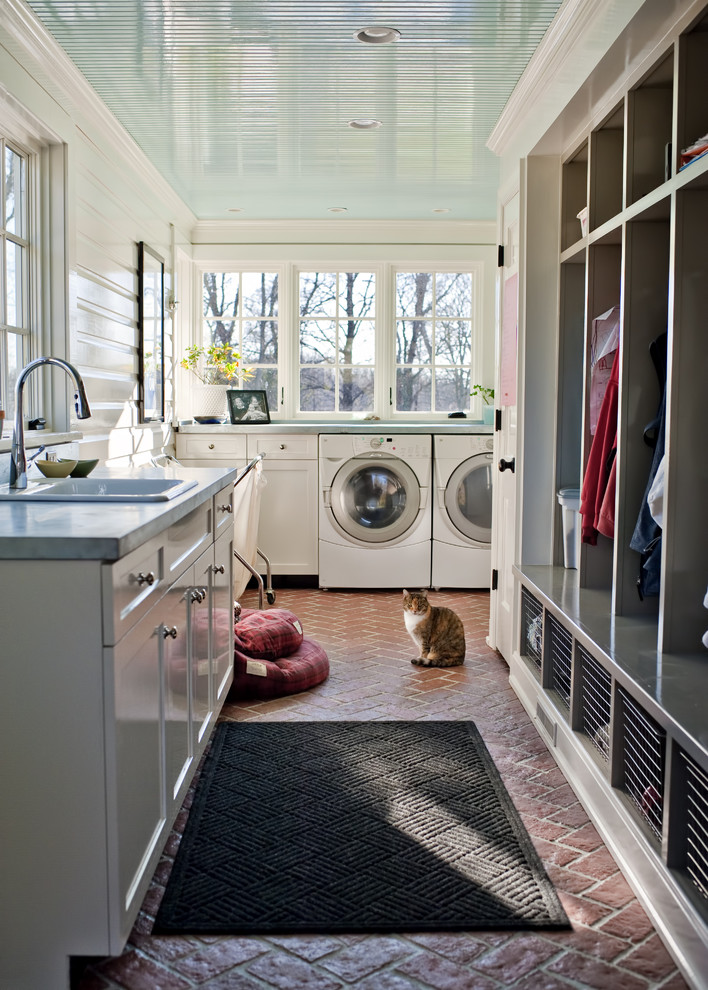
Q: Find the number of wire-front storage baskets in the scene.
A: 5